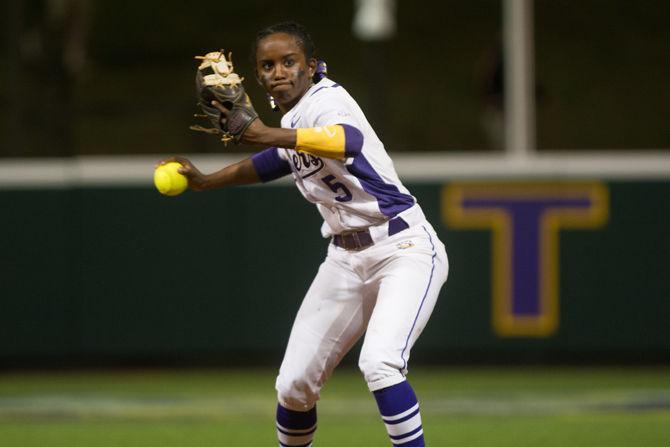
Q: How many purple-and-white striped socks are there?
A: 2